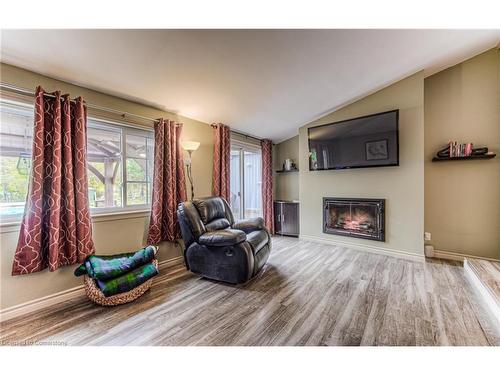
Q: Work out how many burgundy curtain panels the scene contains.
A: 4